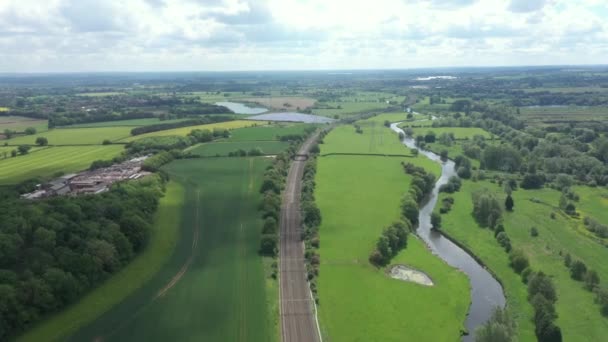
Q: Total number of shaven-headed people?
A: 0